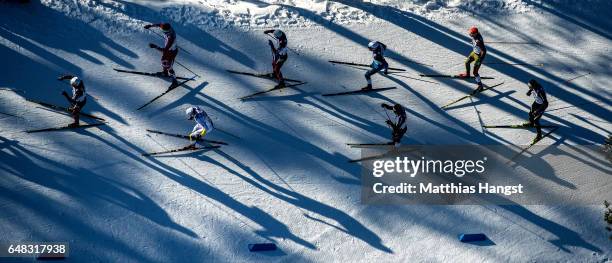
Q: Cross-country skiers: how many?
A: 8